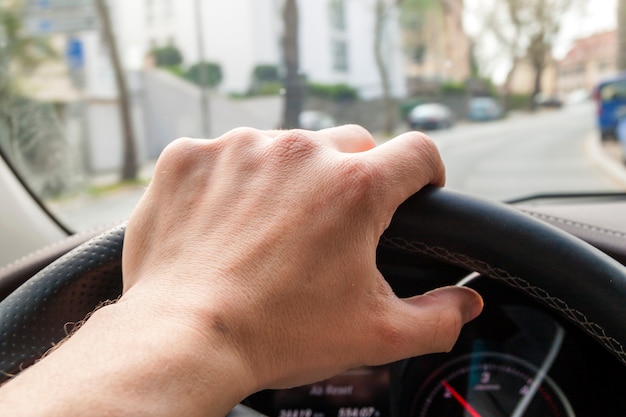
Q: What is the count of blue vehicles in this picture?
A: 1